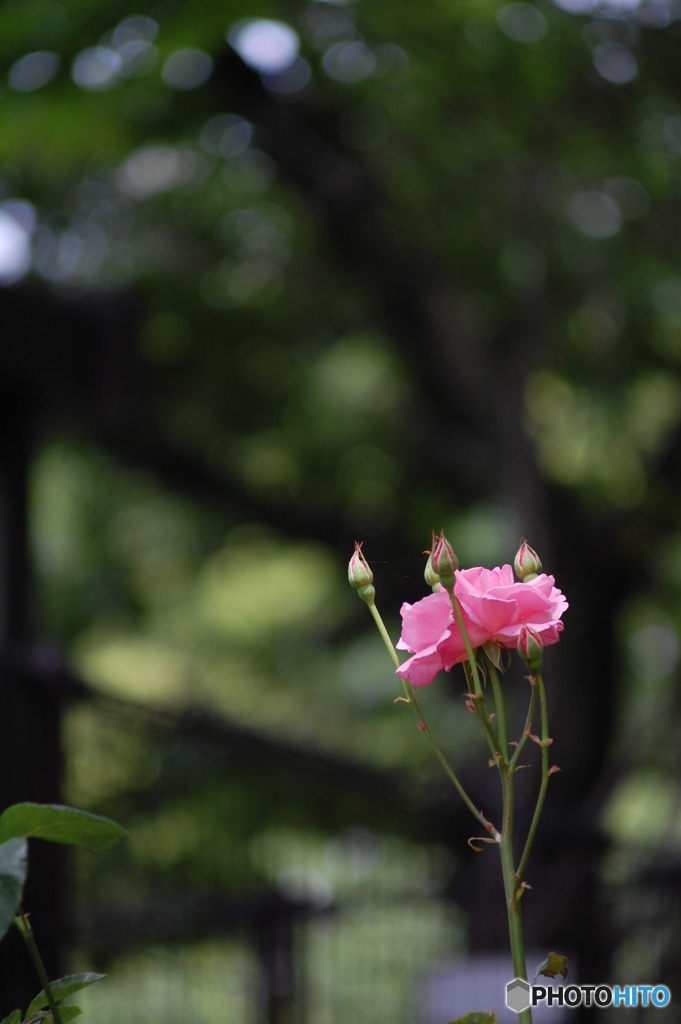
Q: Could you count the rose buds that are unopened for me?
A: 5